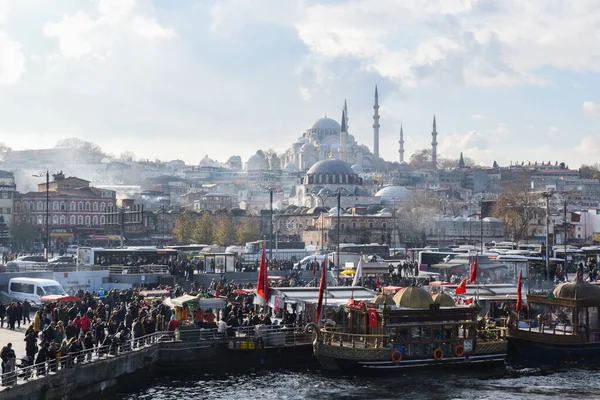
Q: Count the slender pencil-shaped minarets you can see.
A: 5